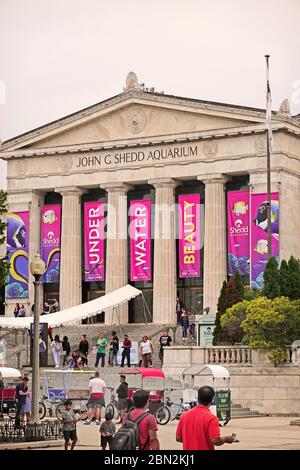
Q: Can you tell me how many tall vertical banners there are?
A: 7